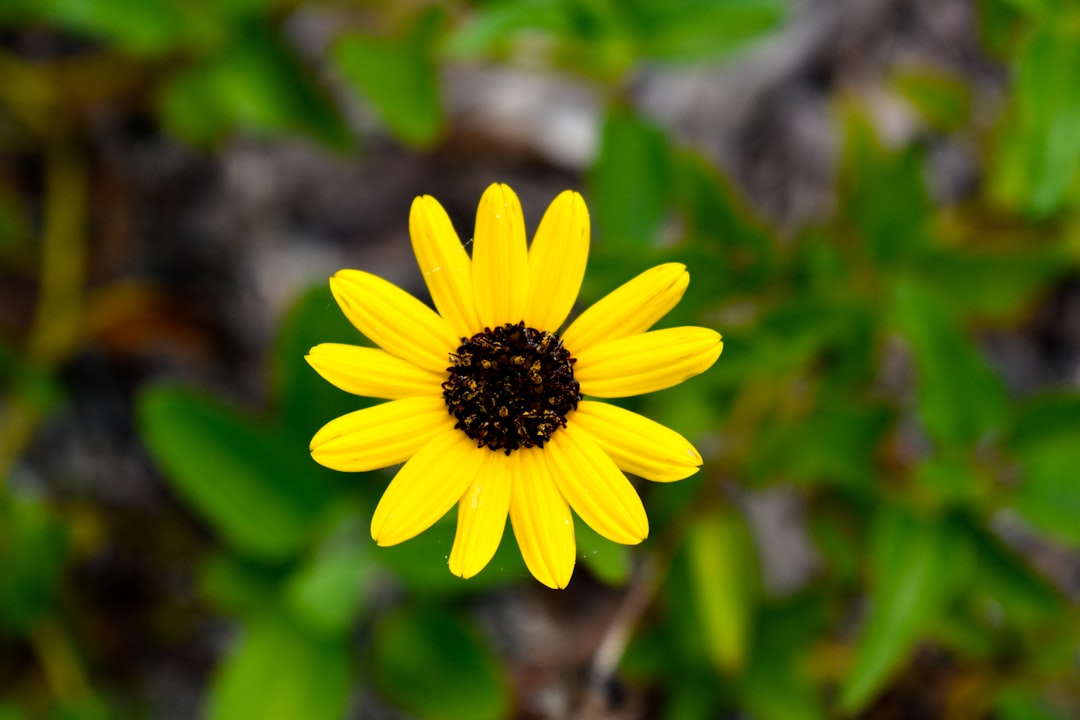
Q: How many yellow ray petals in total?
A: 13